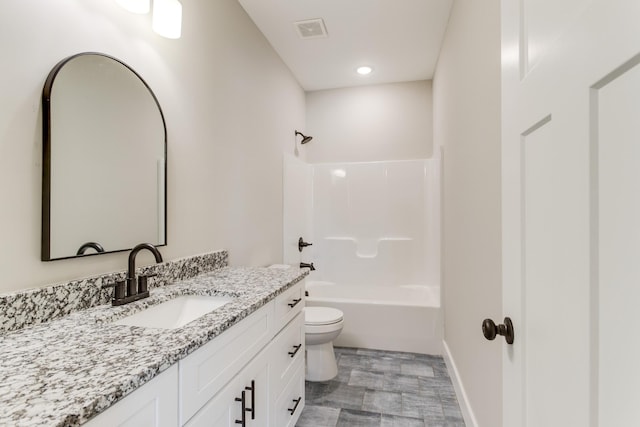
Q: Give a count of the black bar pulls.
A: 5